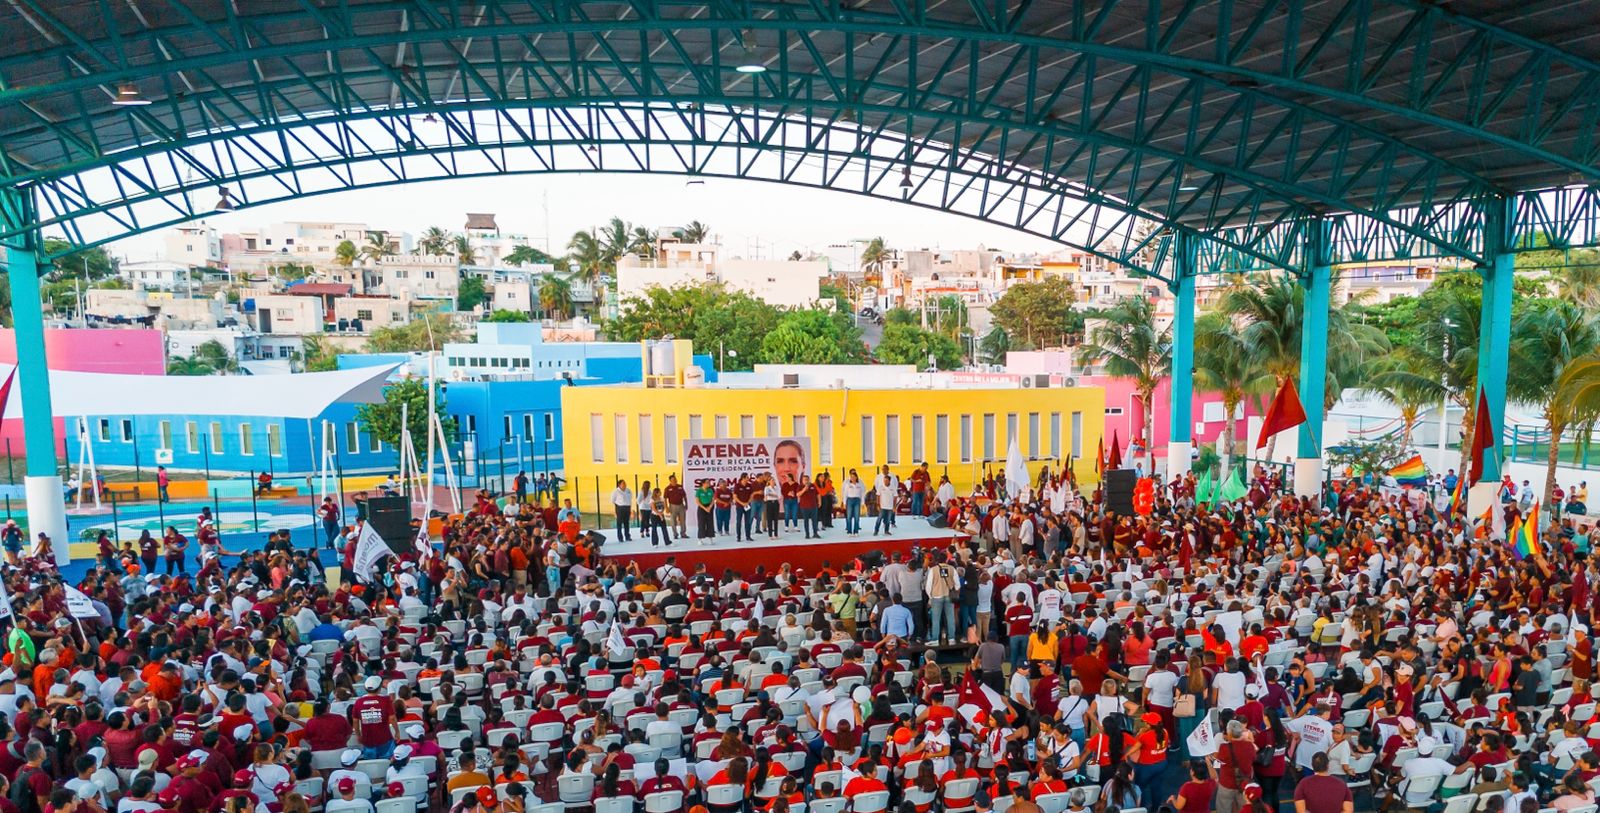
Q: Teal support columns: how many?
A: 4